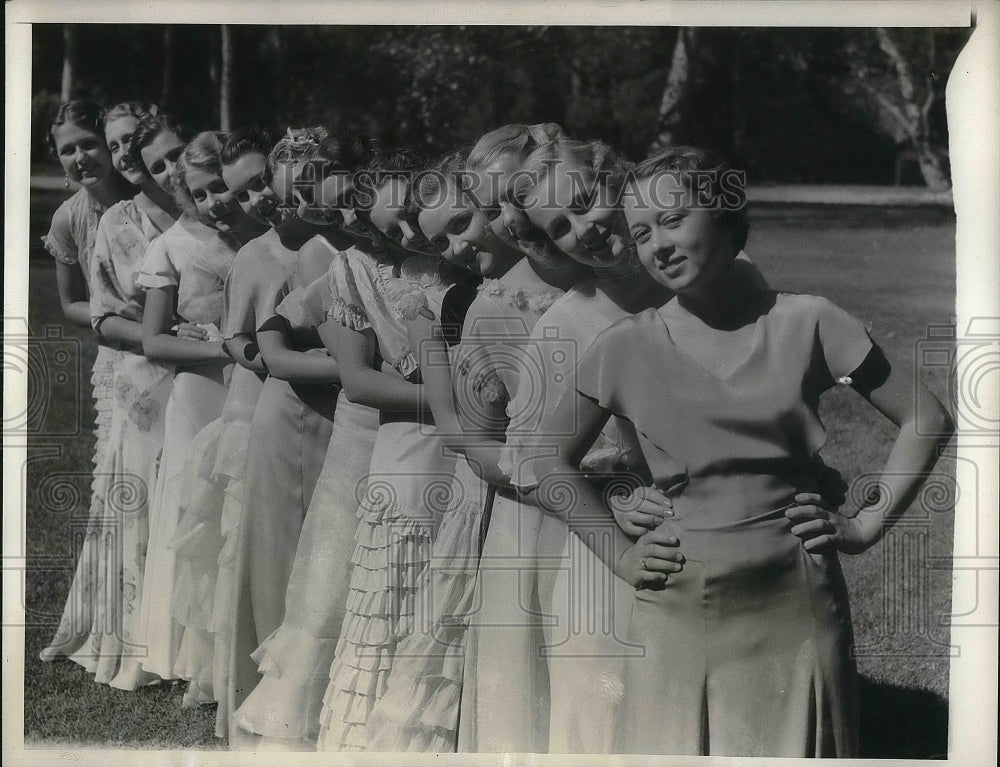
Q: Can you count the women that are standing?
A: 12